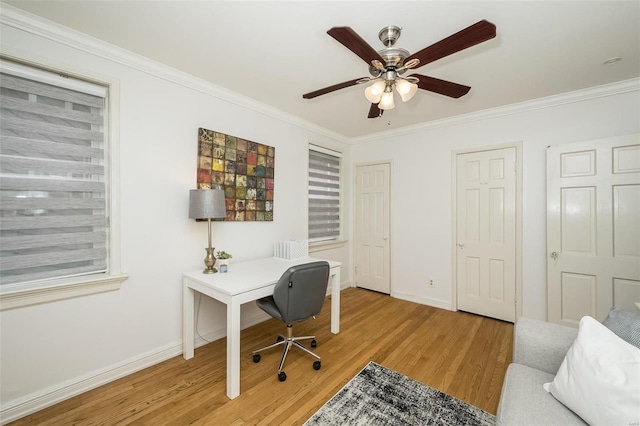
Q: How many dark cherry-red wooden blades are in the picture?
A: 5